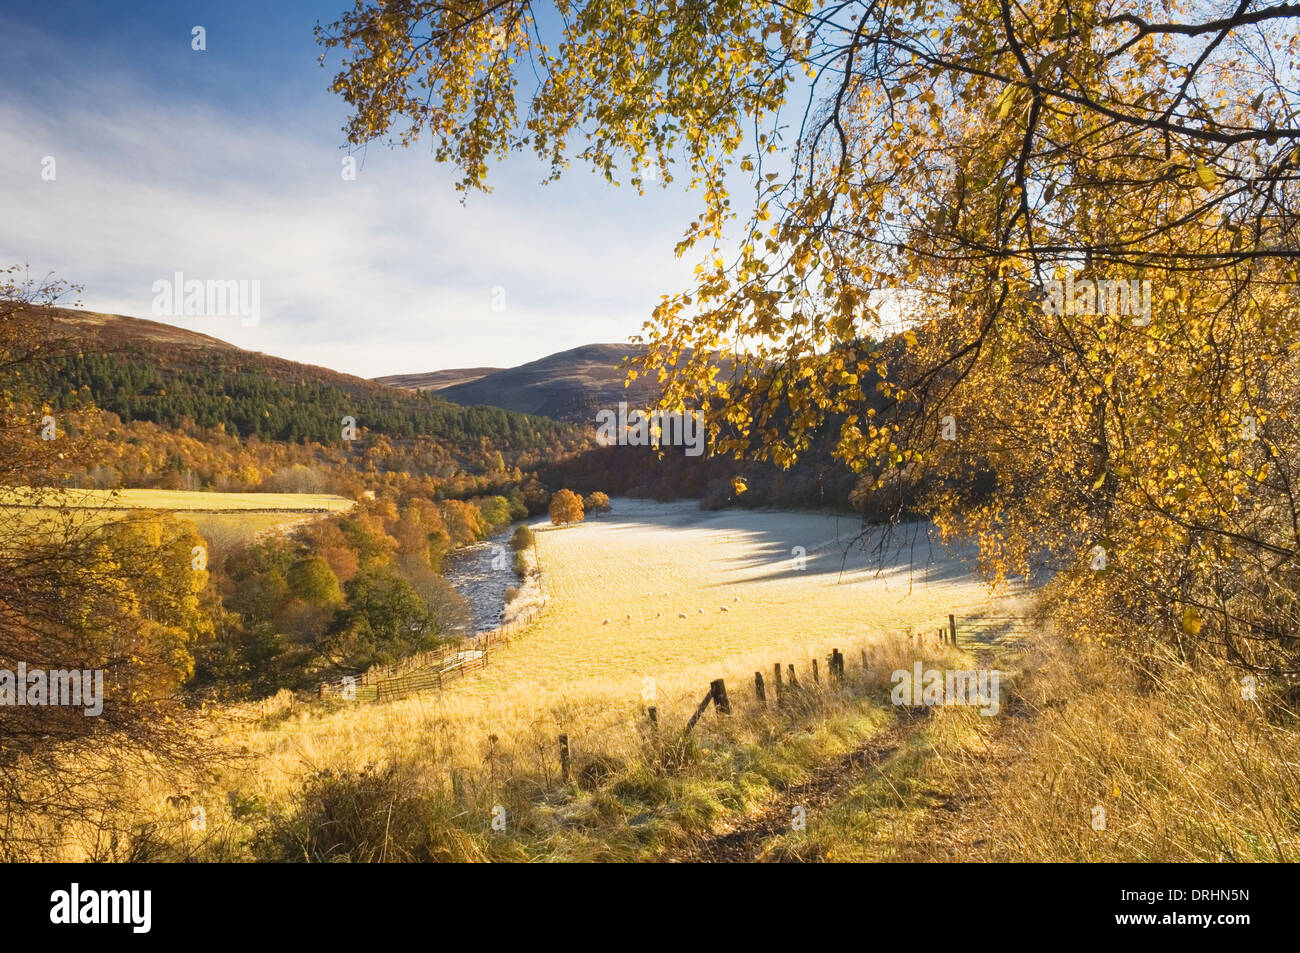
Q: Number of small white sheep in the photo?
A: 9